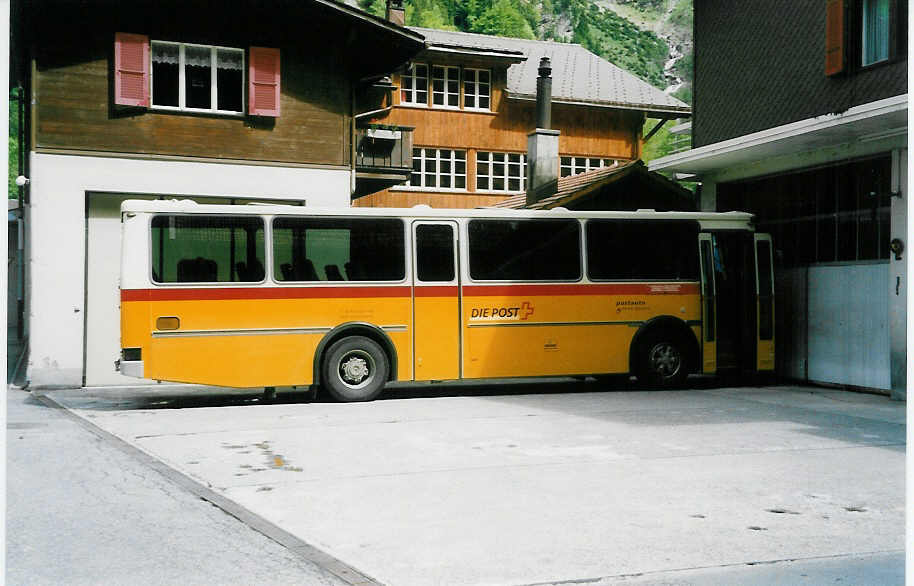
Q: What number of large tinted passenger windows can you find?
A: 4